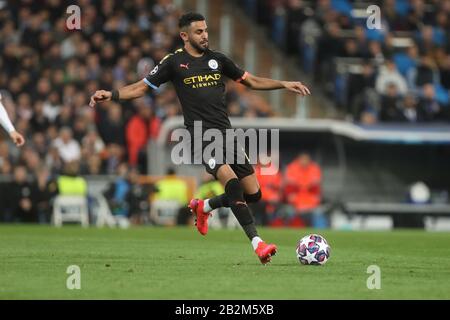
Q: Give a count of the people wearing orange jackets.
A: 2